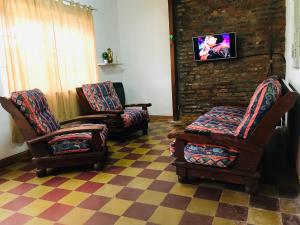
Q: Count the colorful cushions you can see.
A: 6